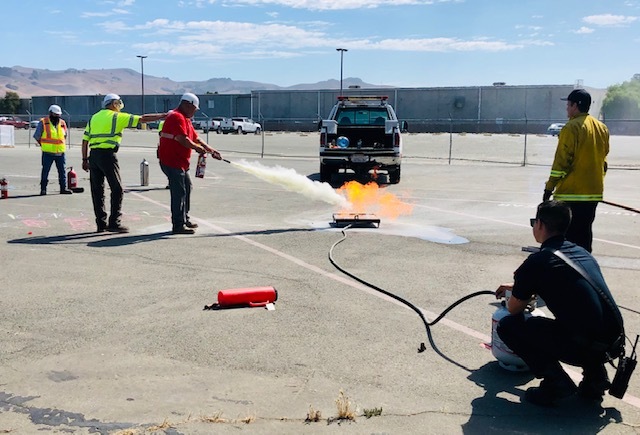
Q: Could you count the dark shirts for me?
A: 1